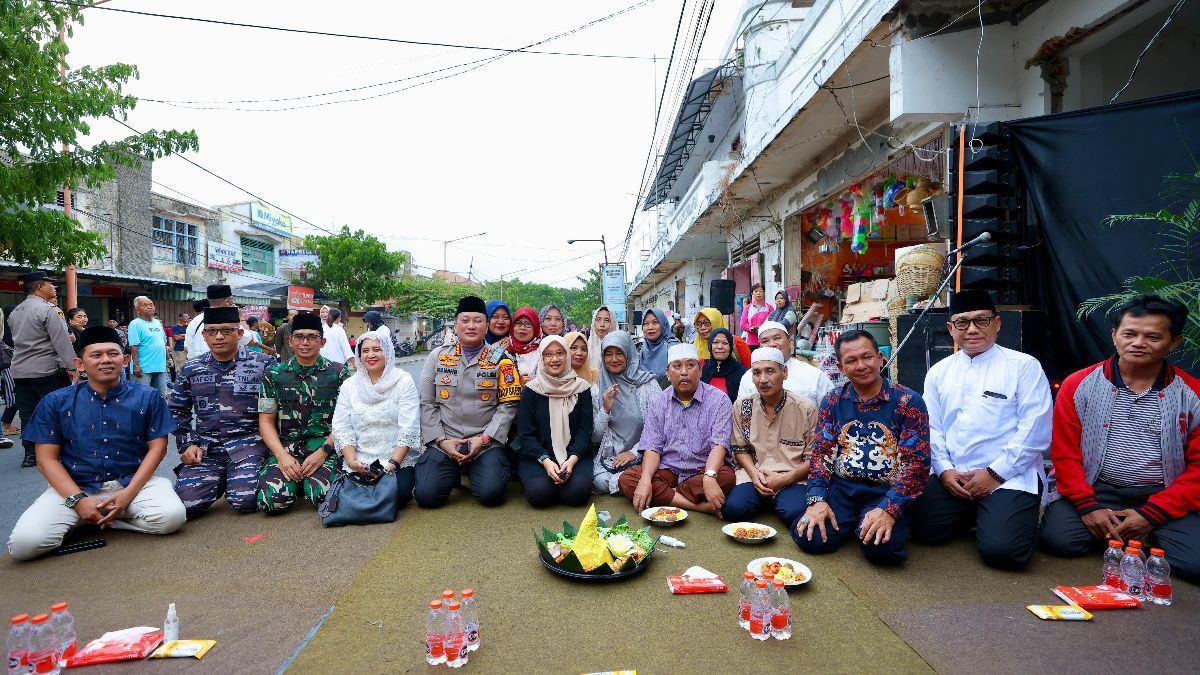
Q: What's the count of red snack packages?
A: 3